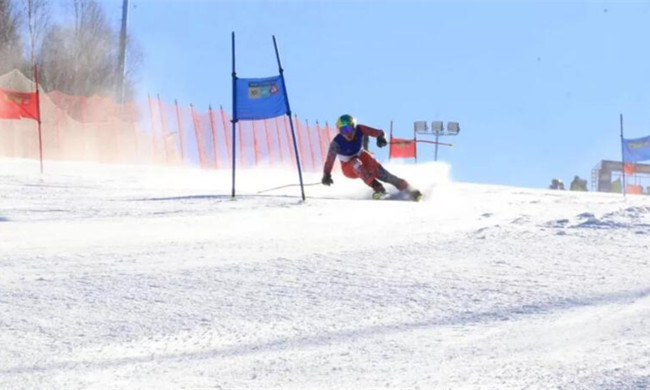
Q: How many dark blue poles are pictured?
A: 3